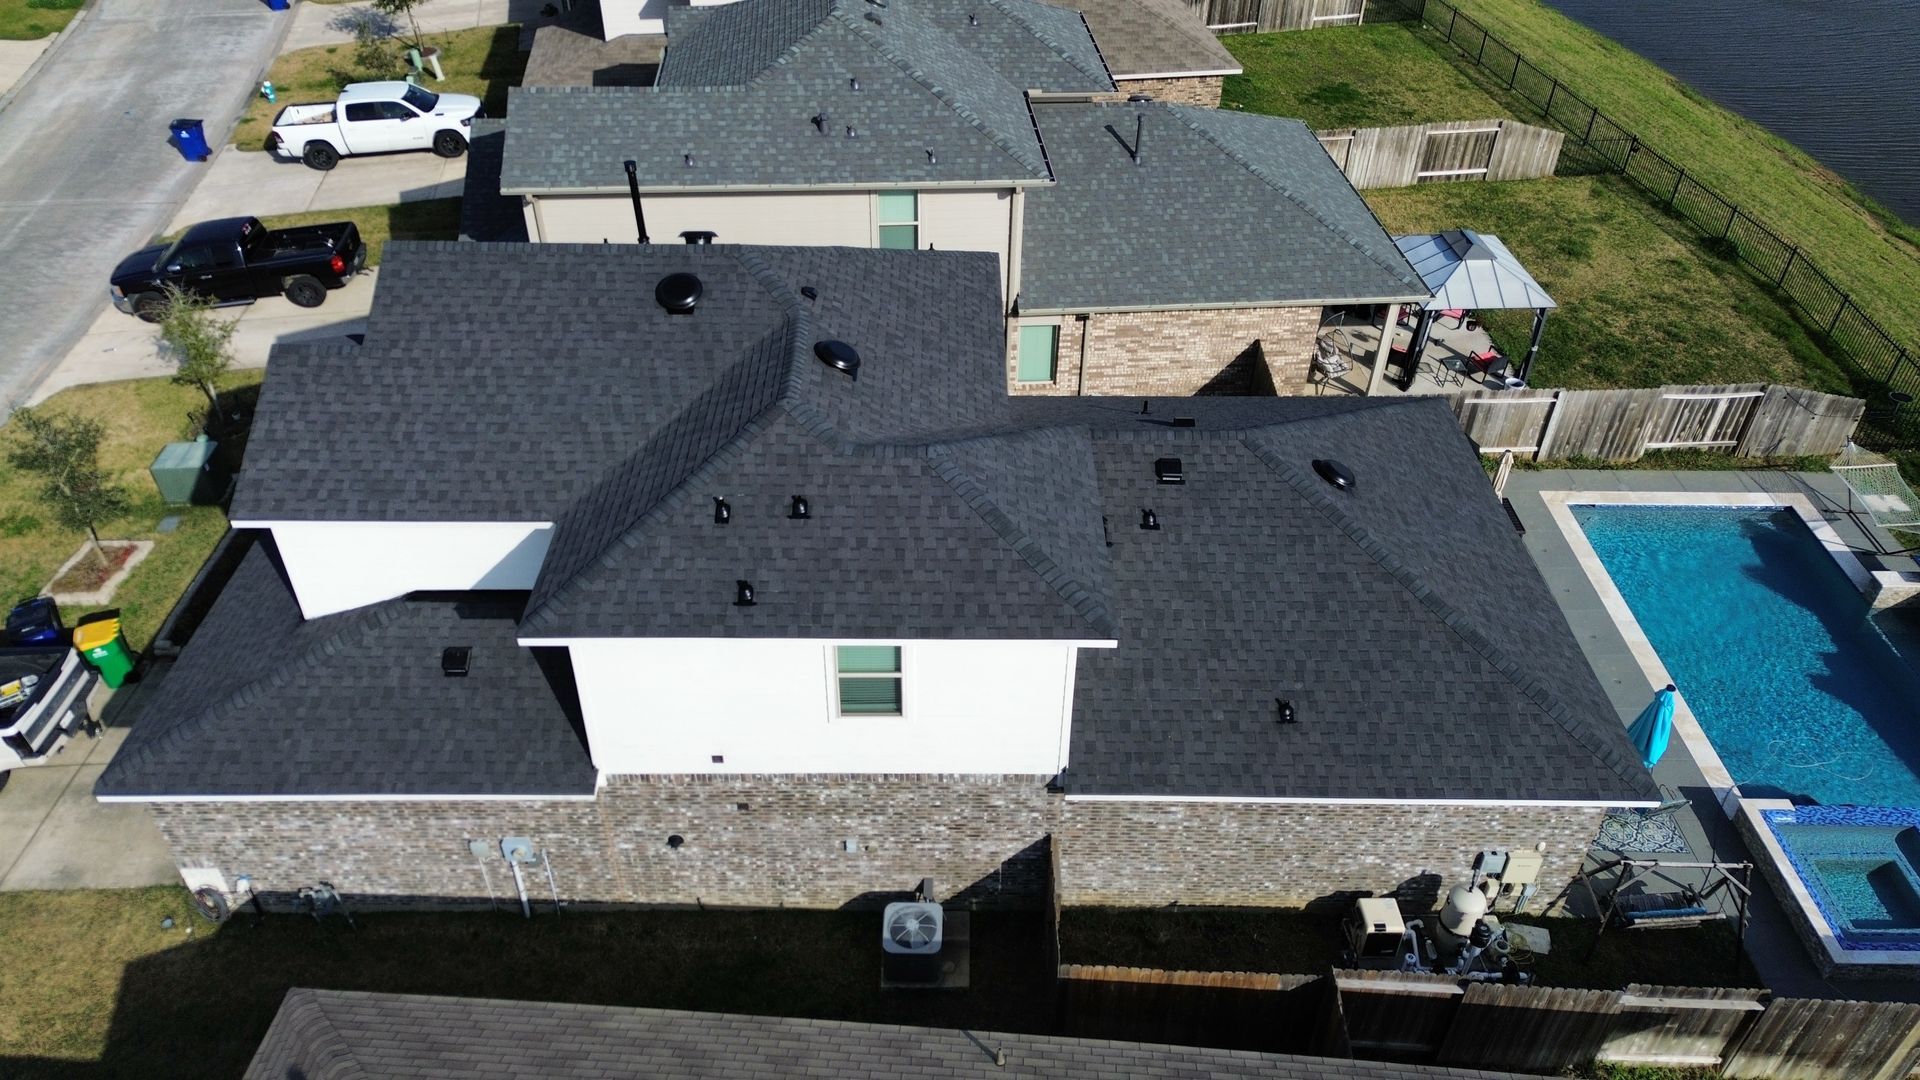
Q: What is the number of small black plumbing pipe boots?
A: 5